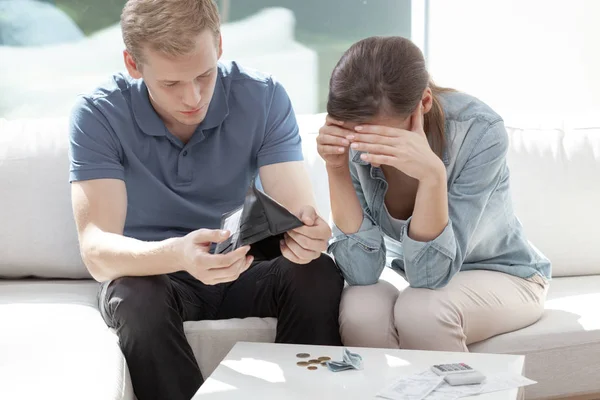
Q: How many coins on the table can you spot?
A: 6